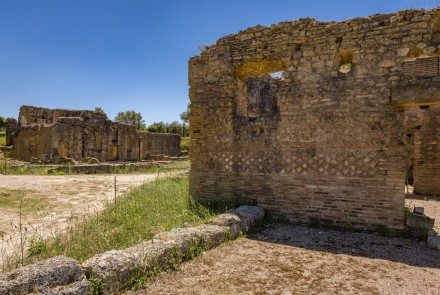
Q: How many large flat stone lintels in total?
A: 1